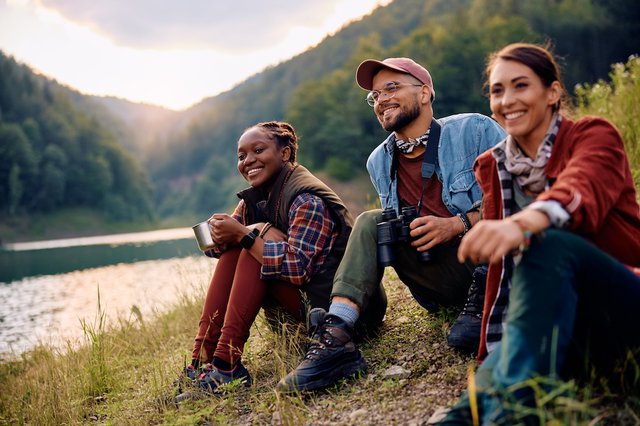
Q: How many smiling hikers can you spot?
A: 3